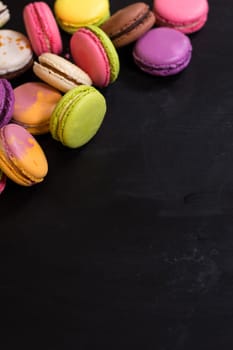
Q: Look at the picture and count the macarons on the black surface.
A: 14